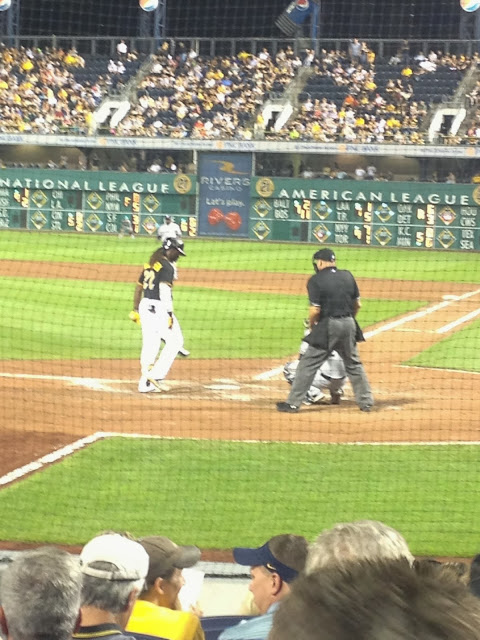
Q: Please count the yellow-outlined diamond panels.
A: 14